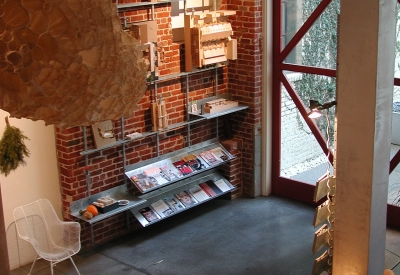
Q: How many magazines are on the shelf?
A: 14